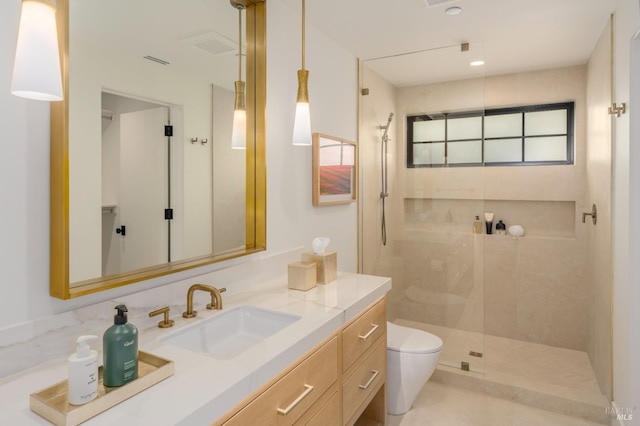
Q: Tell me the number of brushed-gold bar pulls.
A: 3